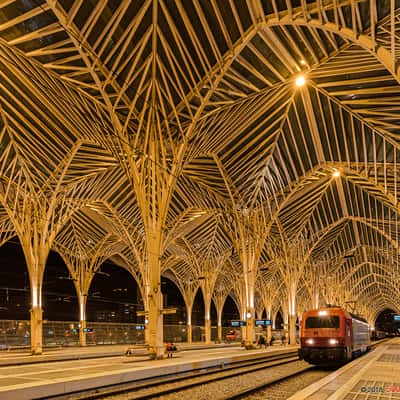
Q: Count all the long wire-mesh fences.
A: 1